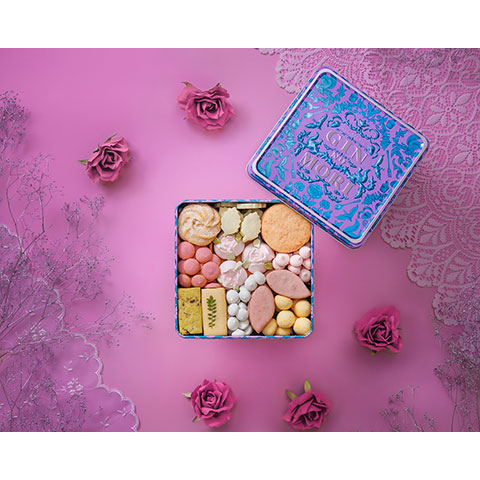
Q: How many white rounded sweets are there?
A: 12